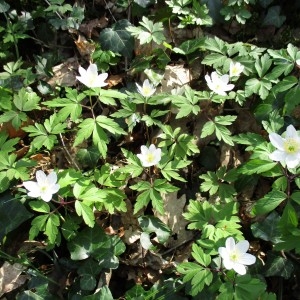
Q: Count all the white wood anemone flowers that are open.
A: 8